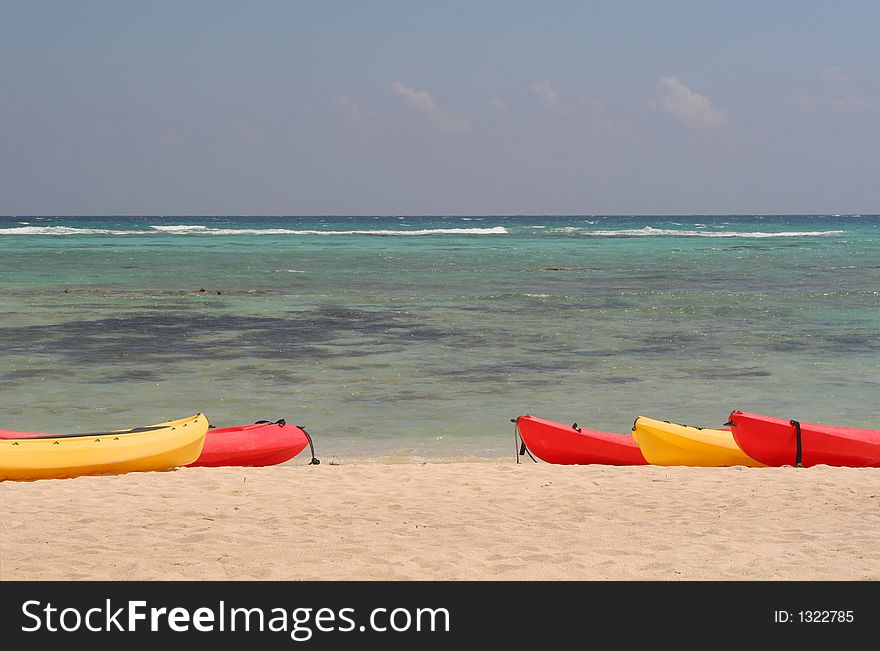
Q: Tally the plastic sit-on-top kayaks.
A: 5